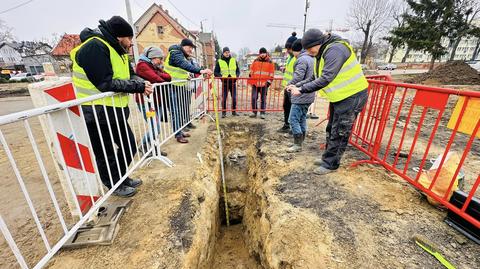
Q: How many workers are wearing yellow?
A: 5